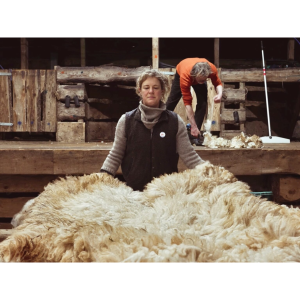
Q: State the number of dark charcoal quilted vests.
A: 1